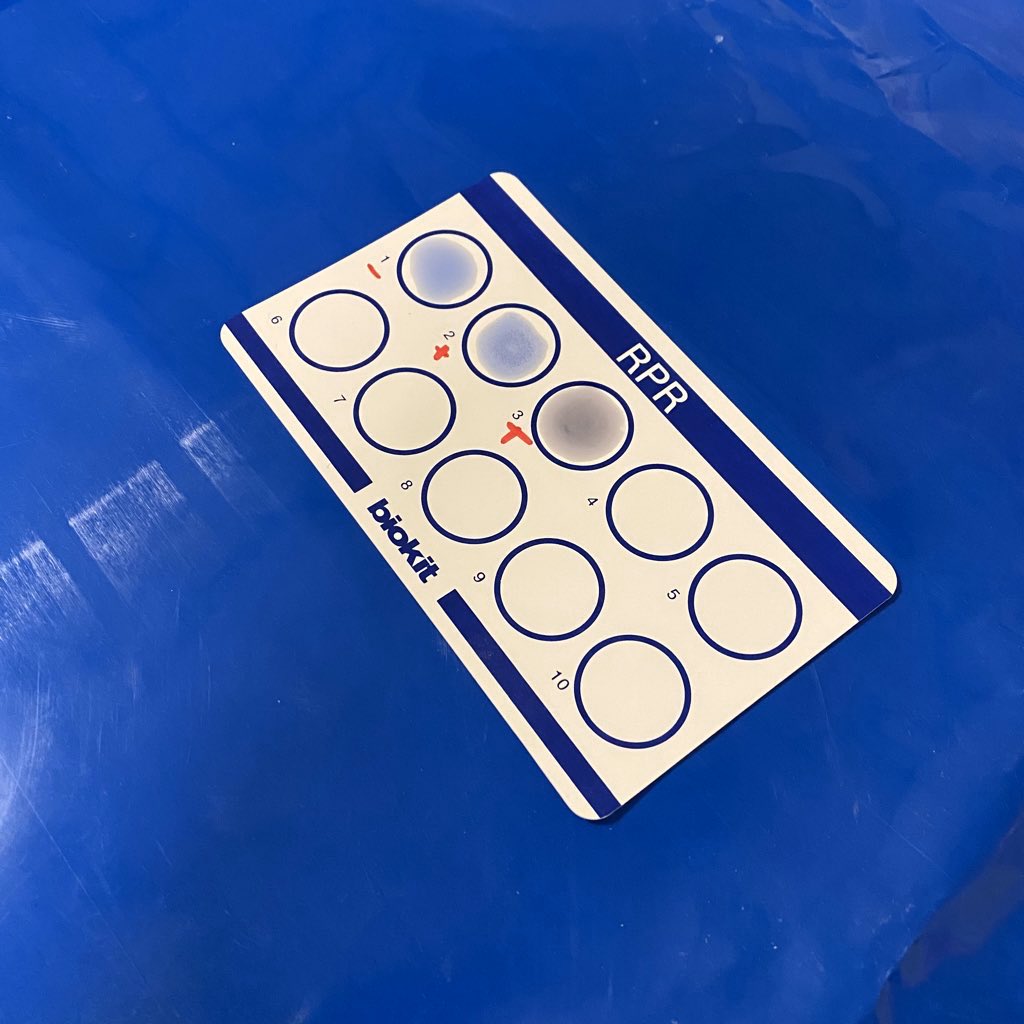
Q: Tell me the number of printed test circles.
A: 10